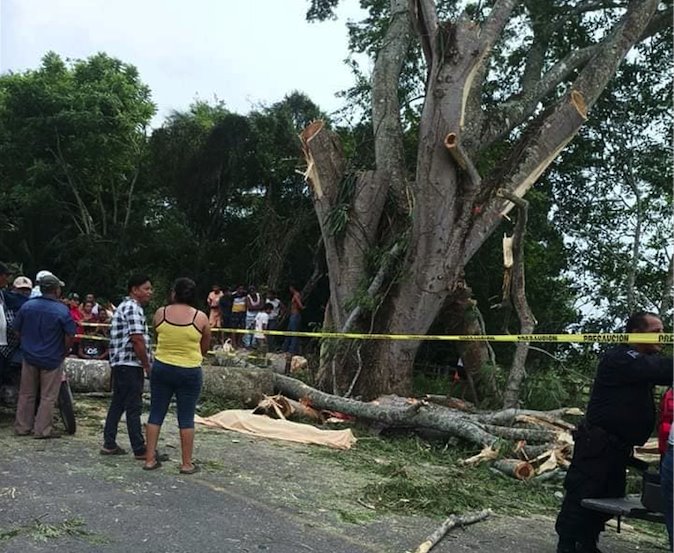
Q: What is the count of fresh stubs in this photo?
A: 3